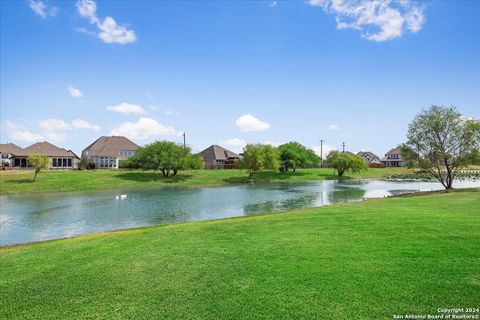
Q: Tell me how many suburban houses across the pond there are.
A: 6